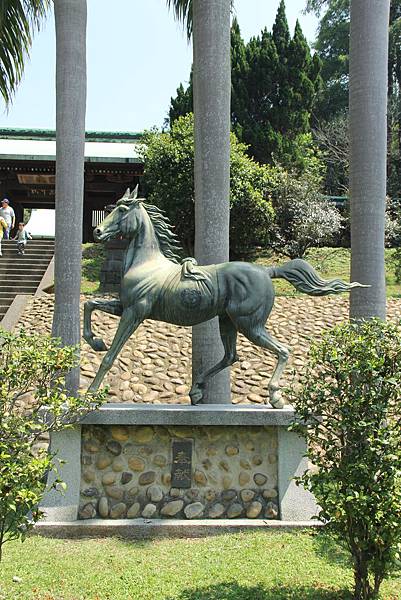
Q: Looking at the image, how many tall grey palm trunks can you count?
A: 3